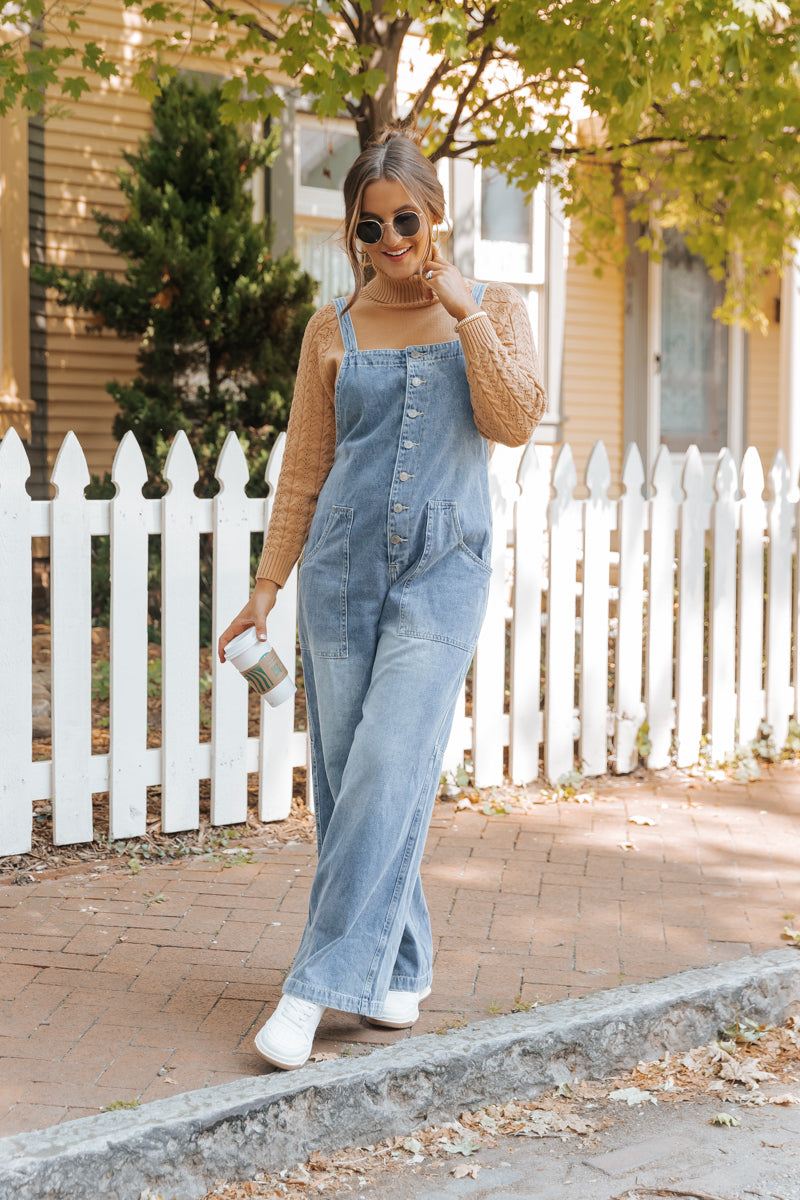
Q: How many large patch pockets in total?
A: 2